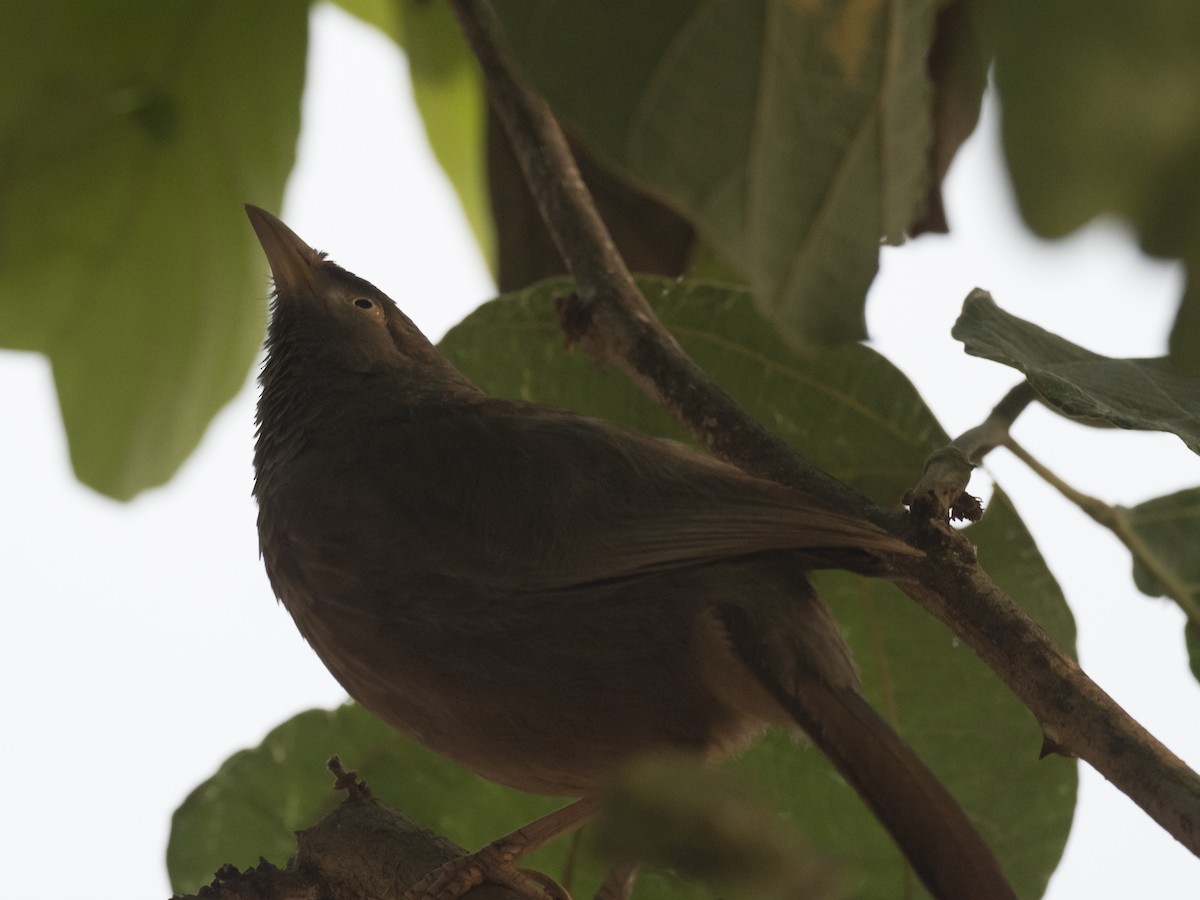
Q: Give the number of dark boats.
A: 0